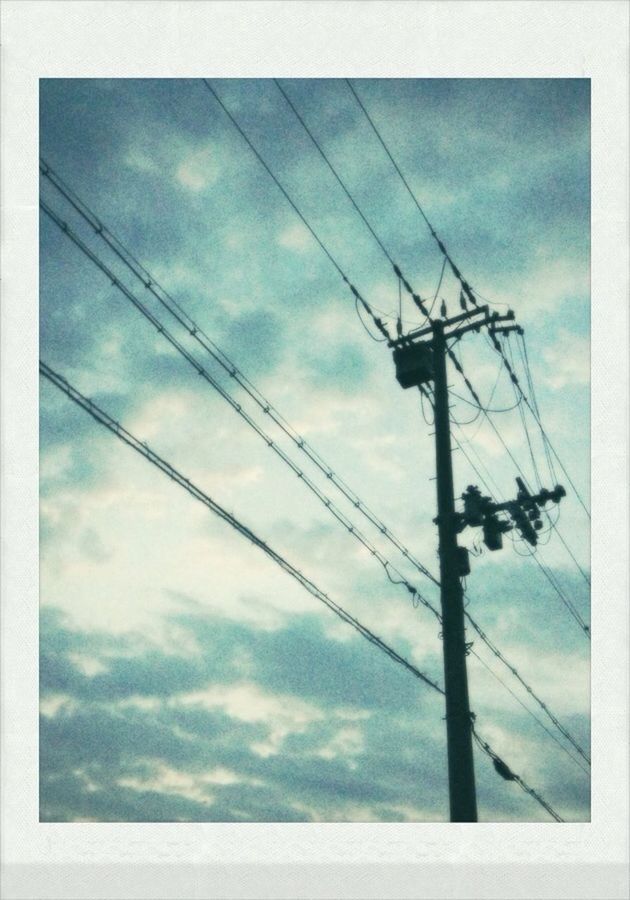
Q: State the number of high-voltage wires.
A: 3